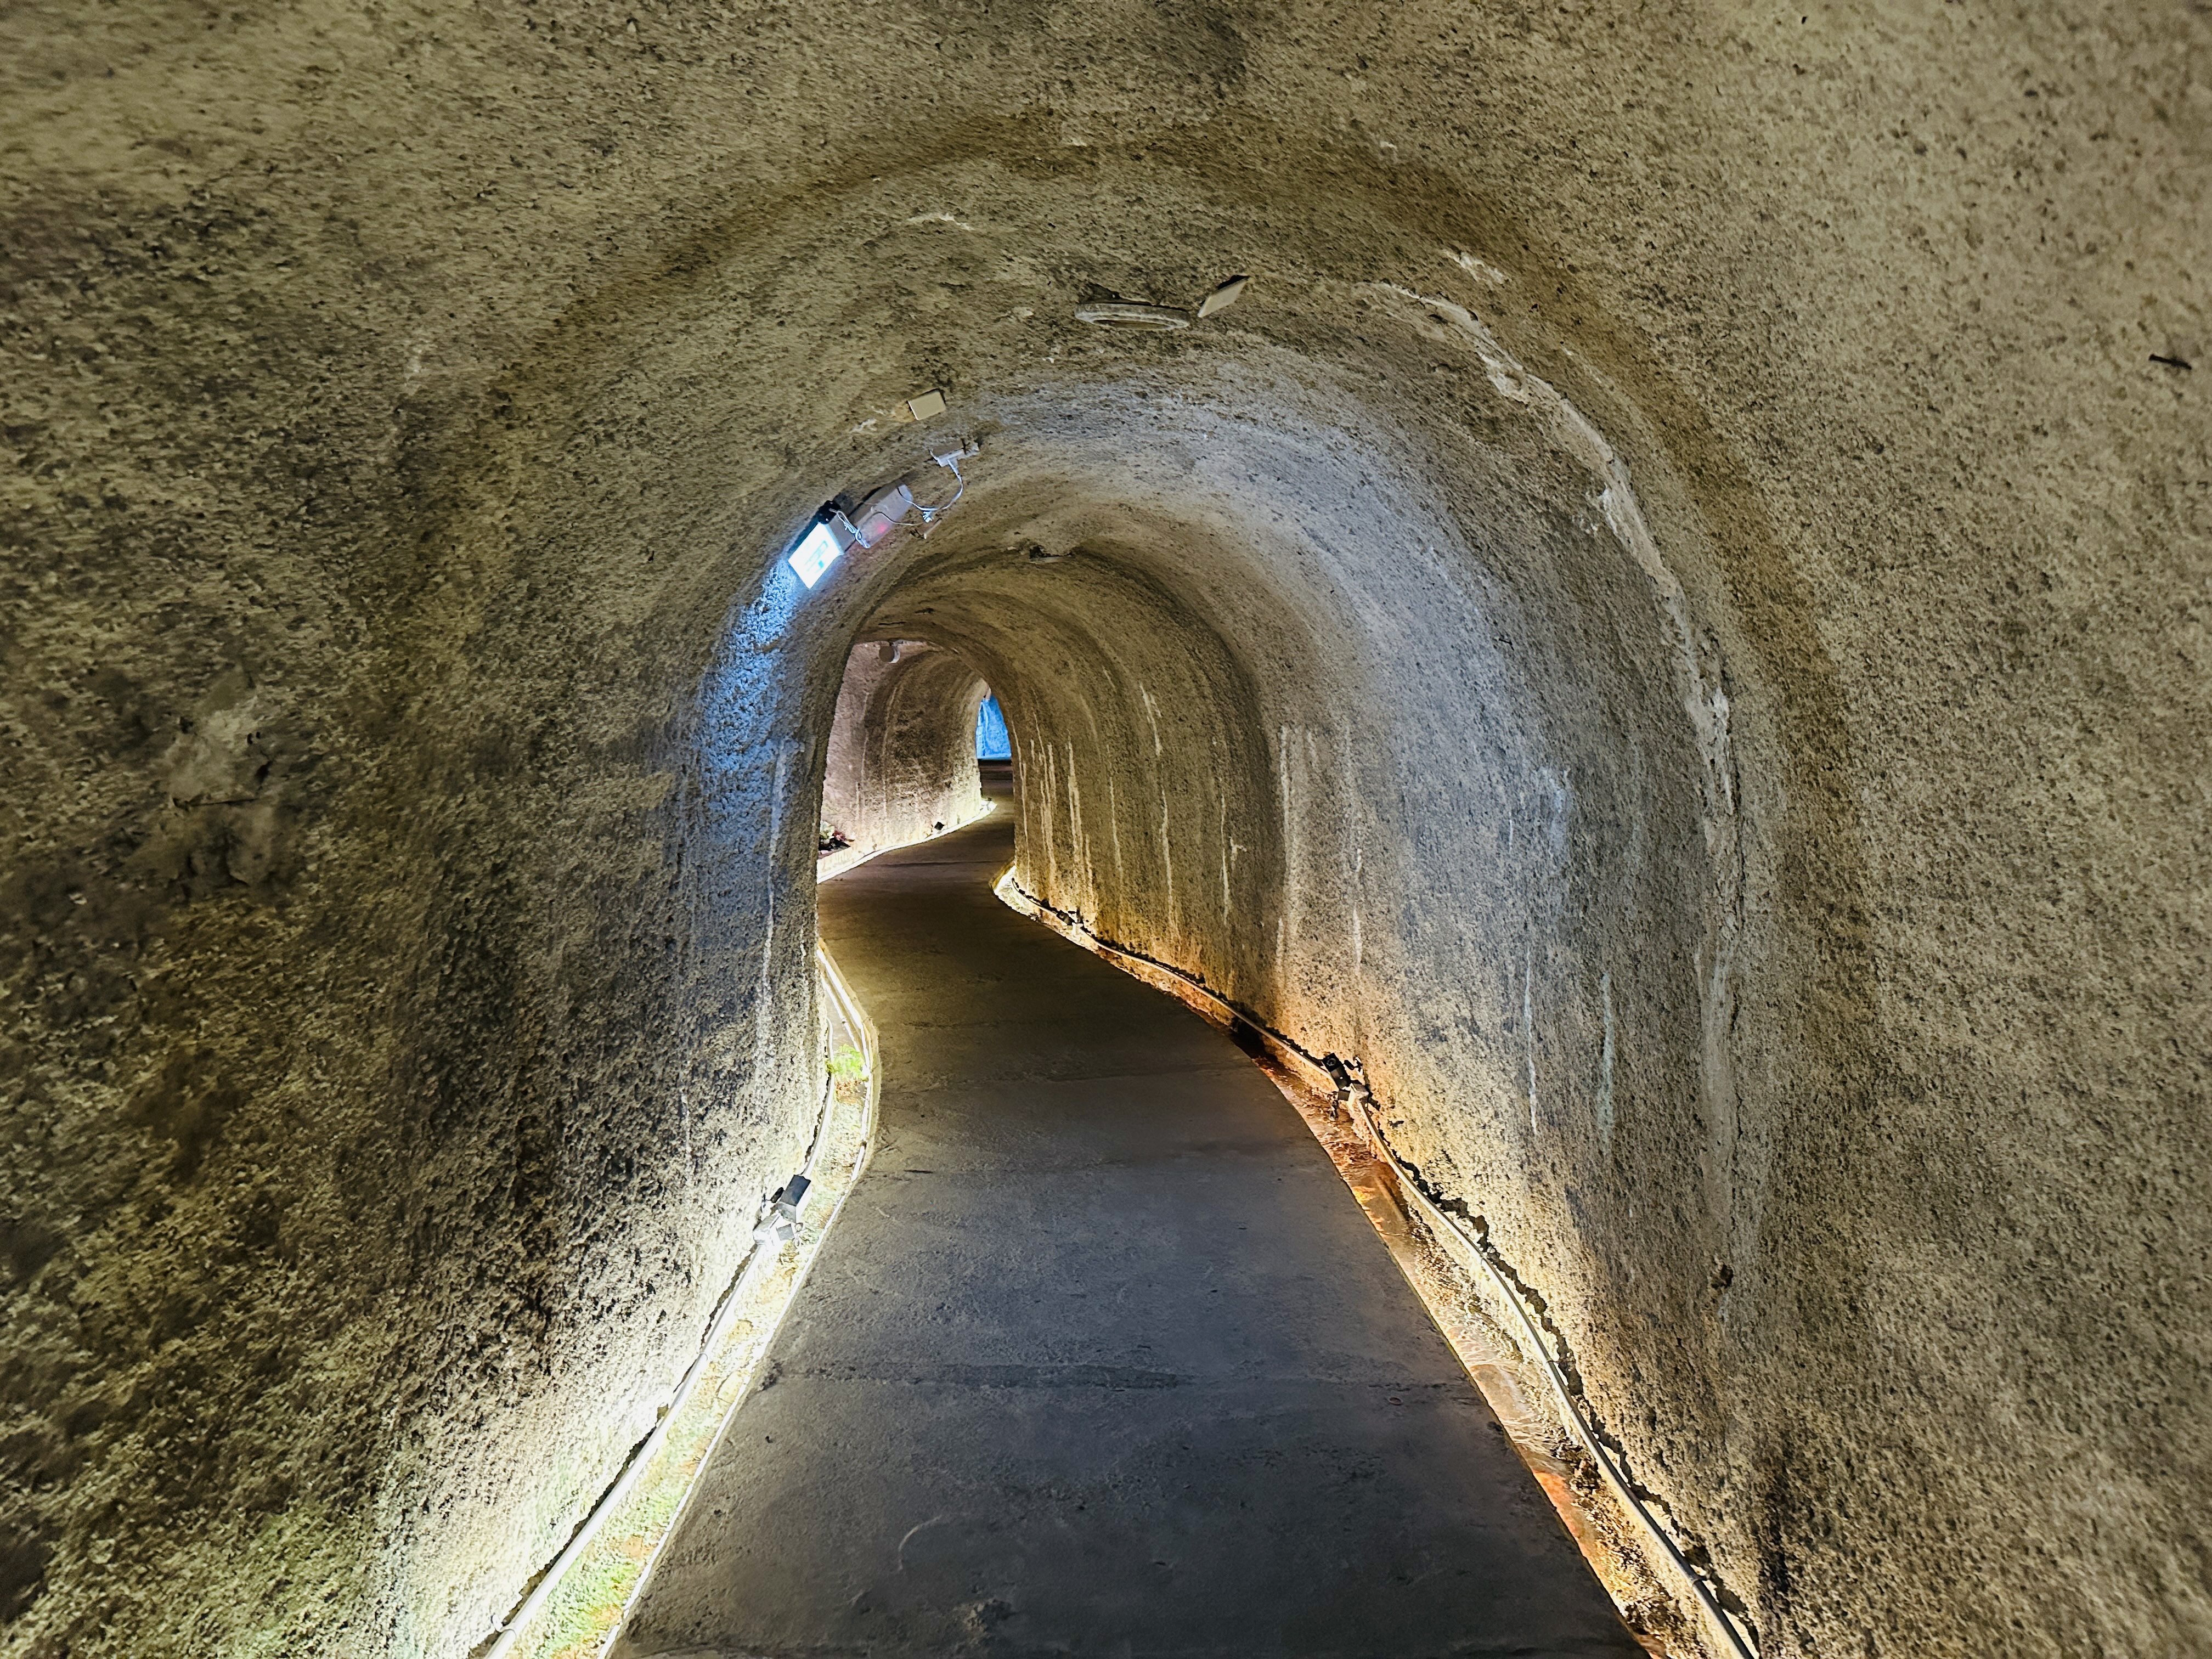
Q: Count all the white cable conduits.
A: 2